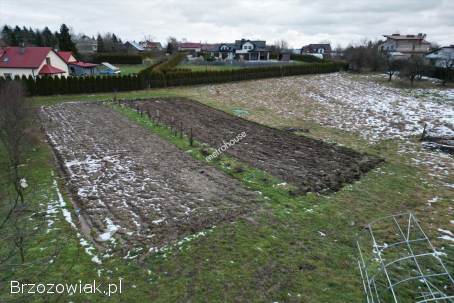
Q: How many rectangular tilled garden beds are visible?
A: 2